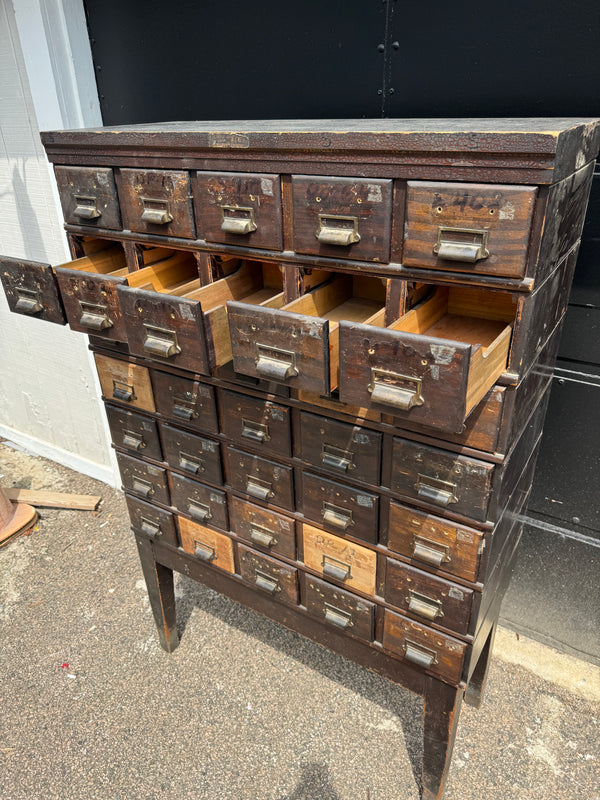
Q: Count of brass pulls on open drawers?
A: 5